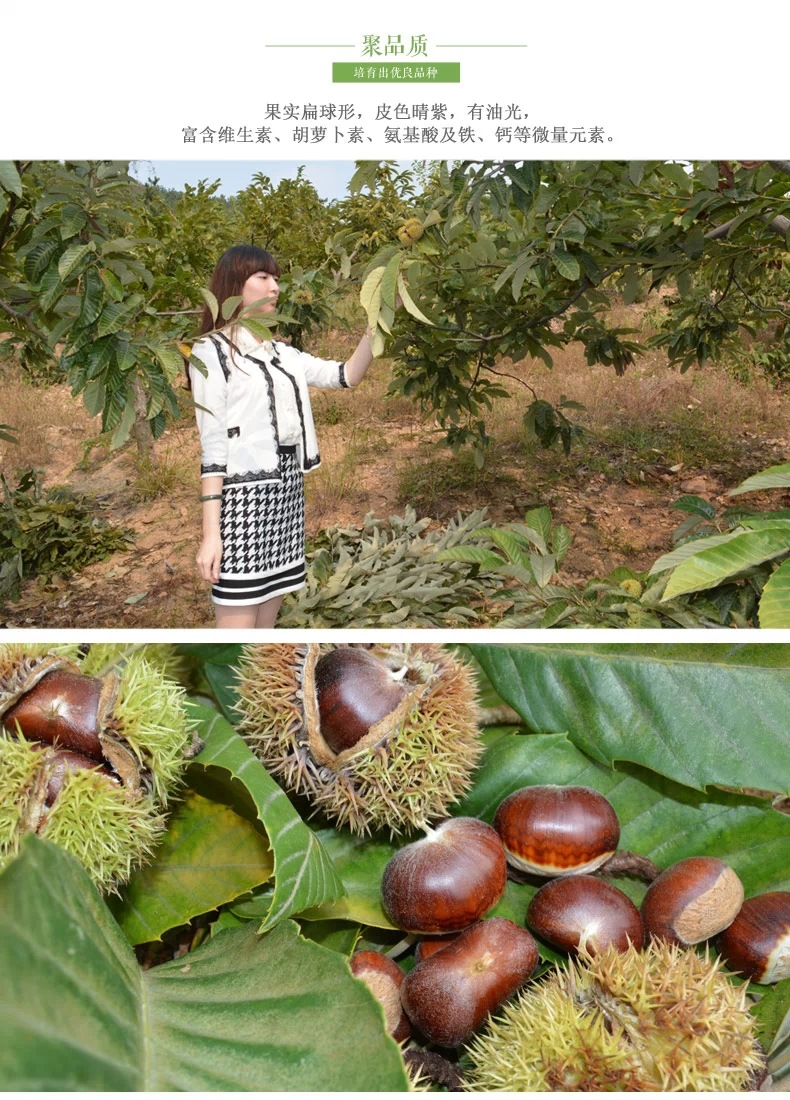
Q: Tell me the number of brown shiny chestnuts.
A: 11